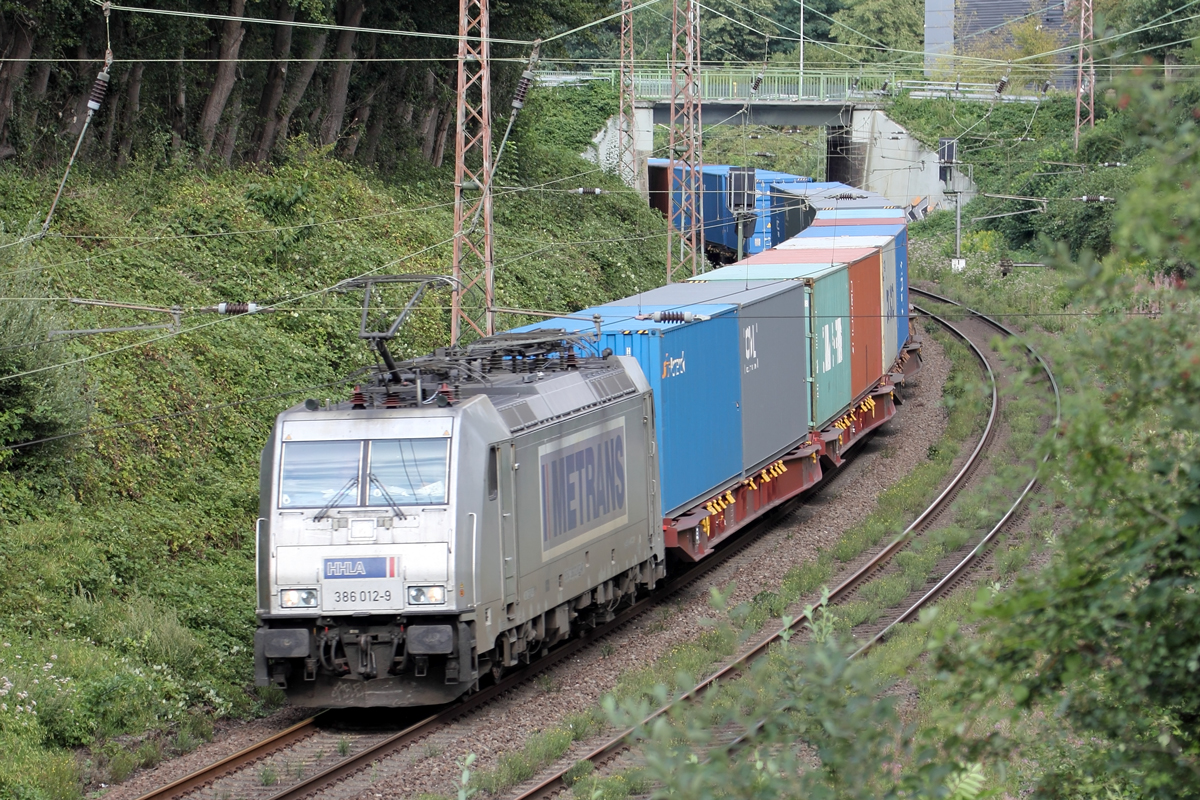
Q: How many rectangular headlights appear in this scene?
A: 2